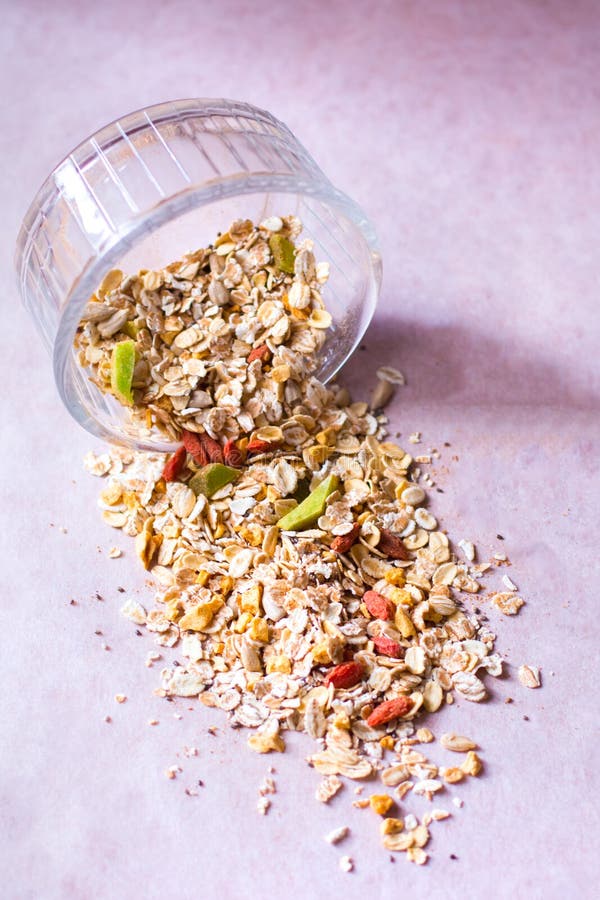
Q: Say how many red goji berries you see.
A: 12